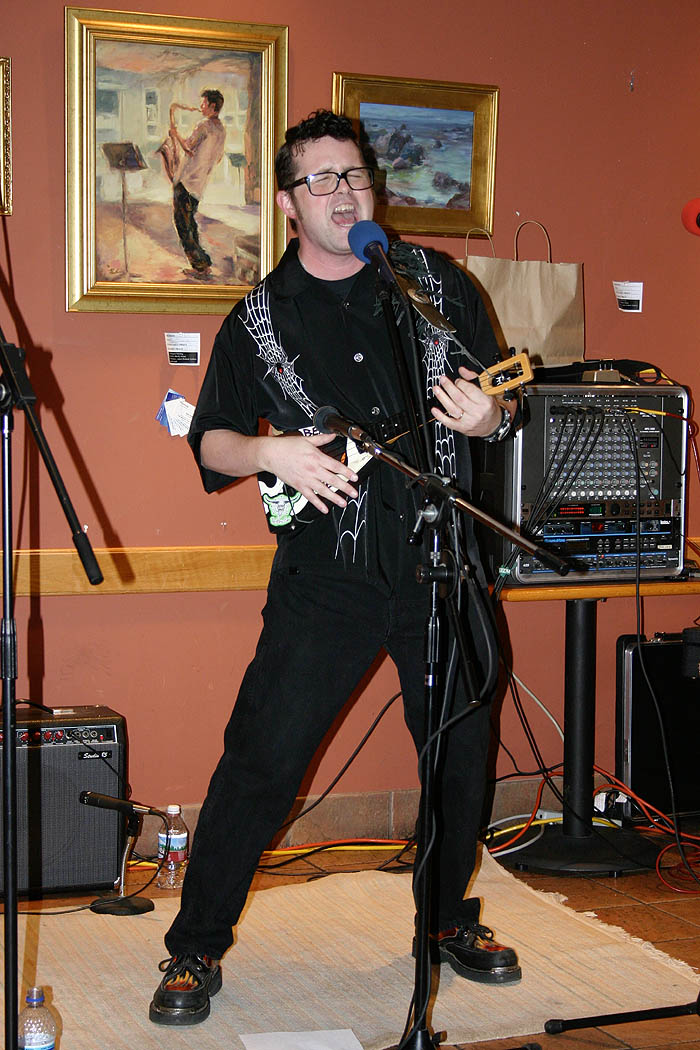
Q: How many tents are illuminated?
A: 0